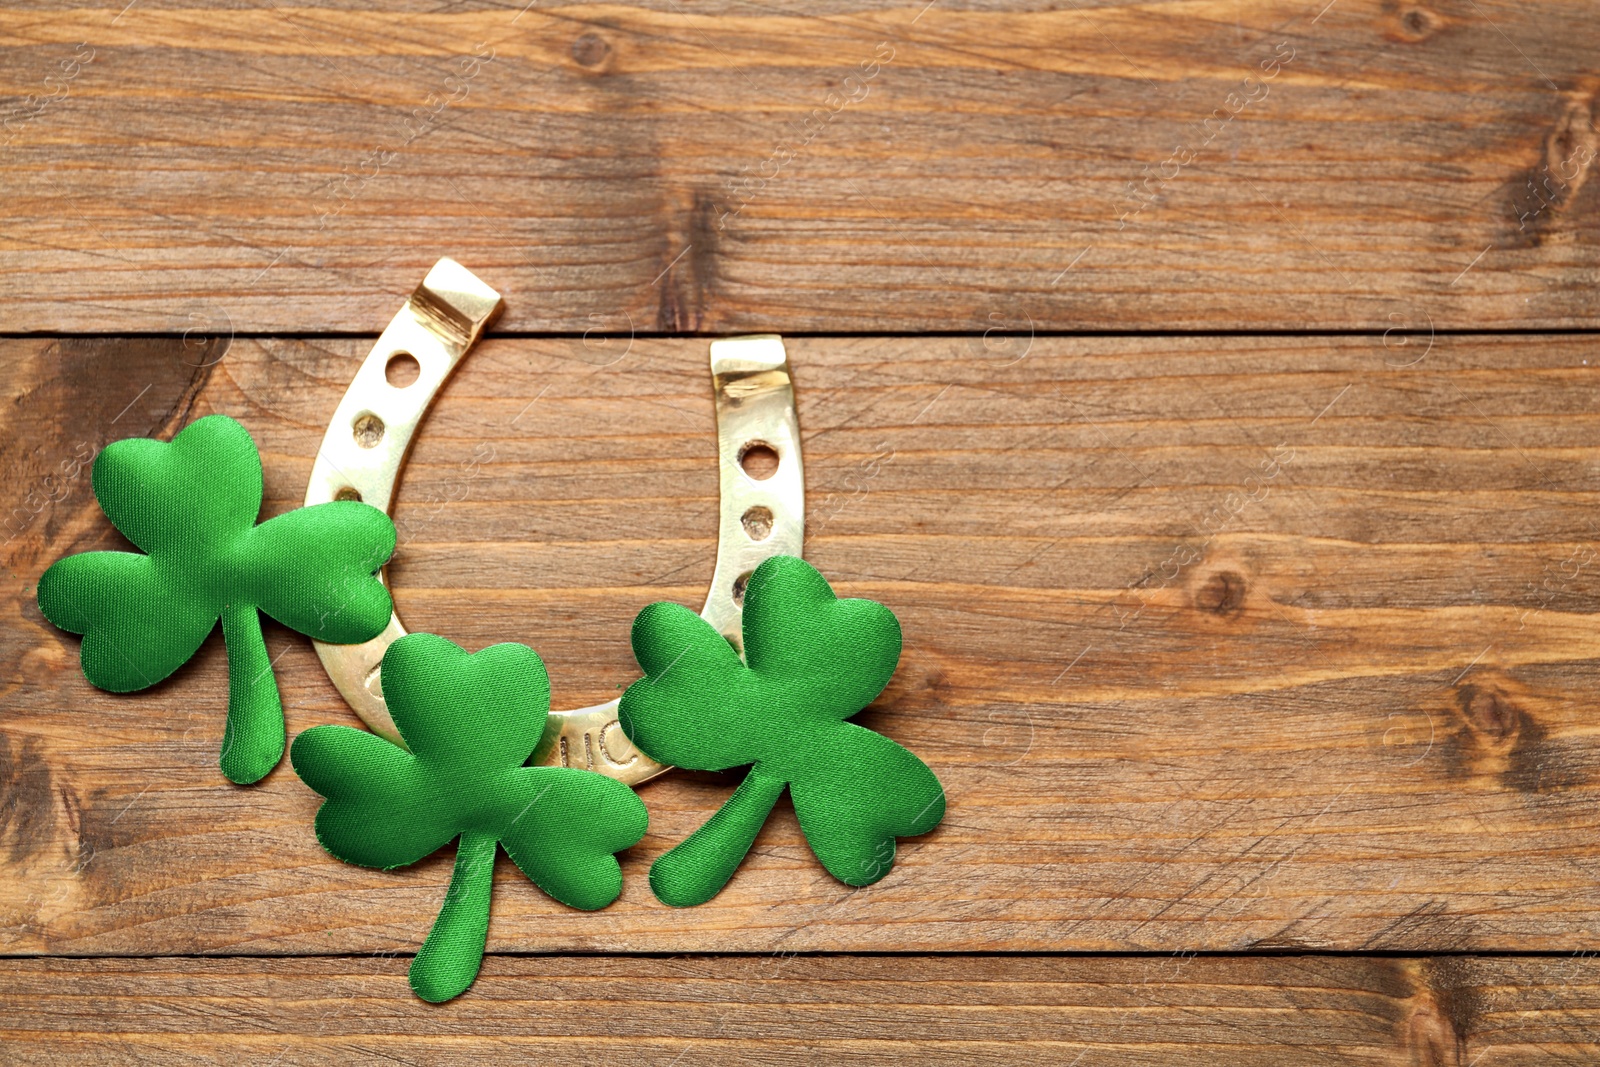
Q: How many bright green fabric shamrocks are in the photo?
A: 3